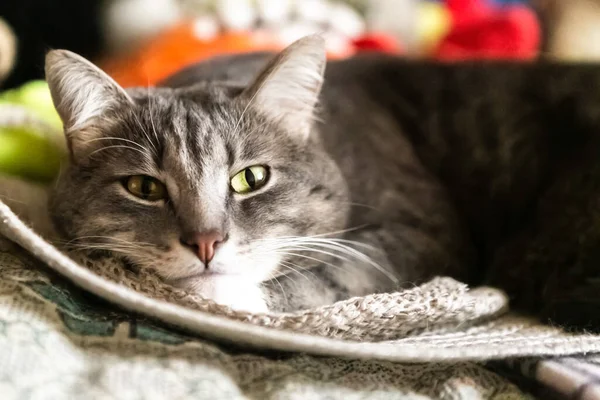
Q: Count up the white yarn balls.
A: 0